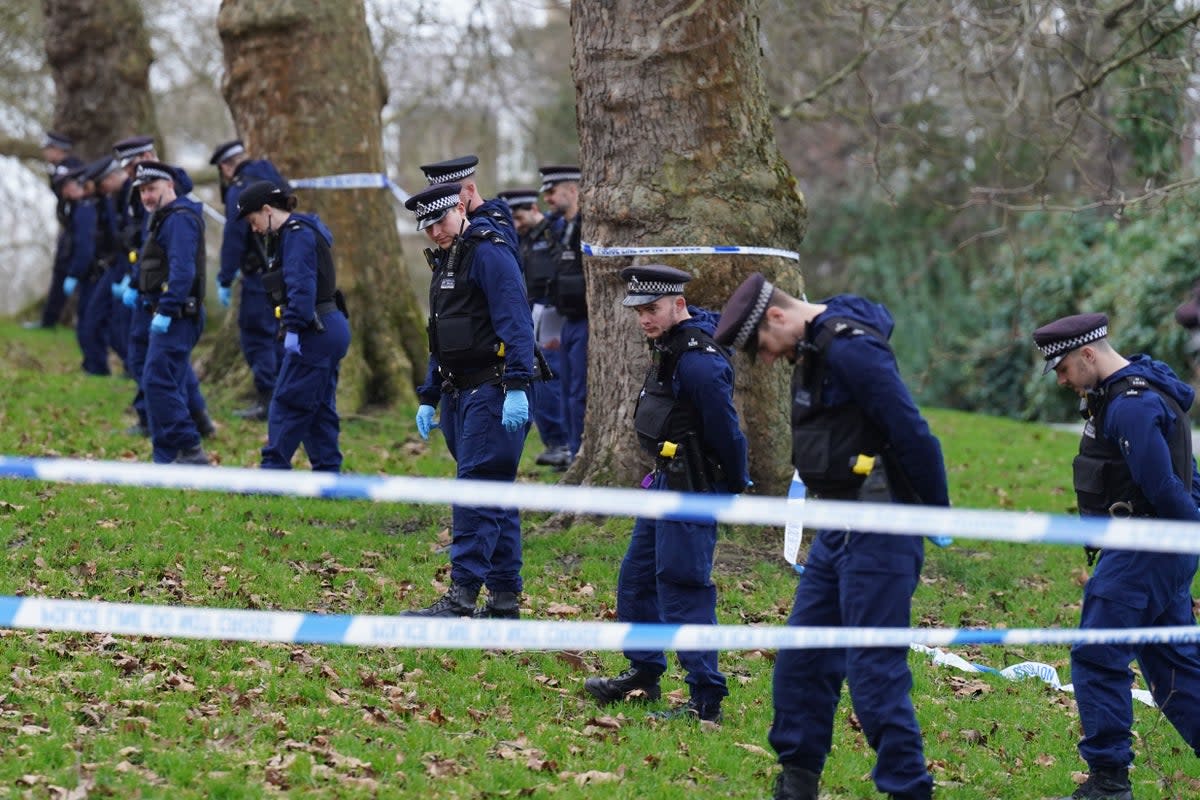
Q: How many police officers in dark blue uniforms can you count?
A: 14